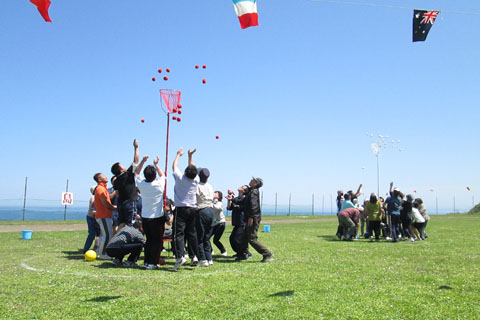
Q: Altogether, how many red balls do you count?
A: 14